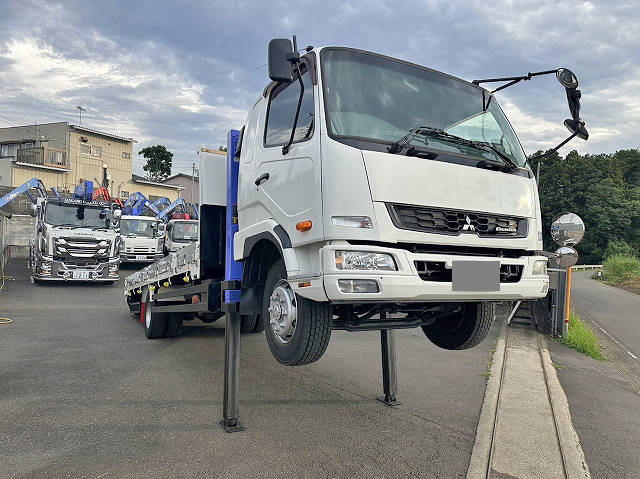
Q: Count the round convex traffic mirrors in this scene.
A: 2